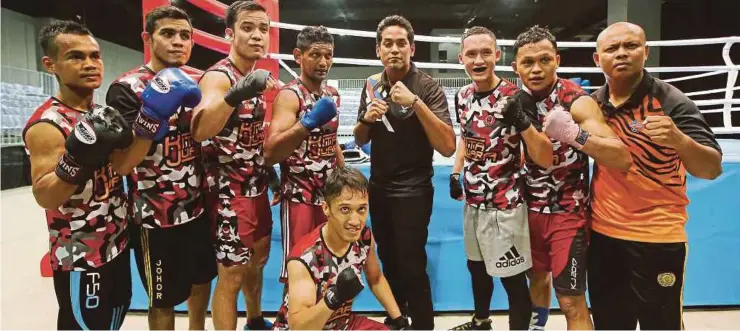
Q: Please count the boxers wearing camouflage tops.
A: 7